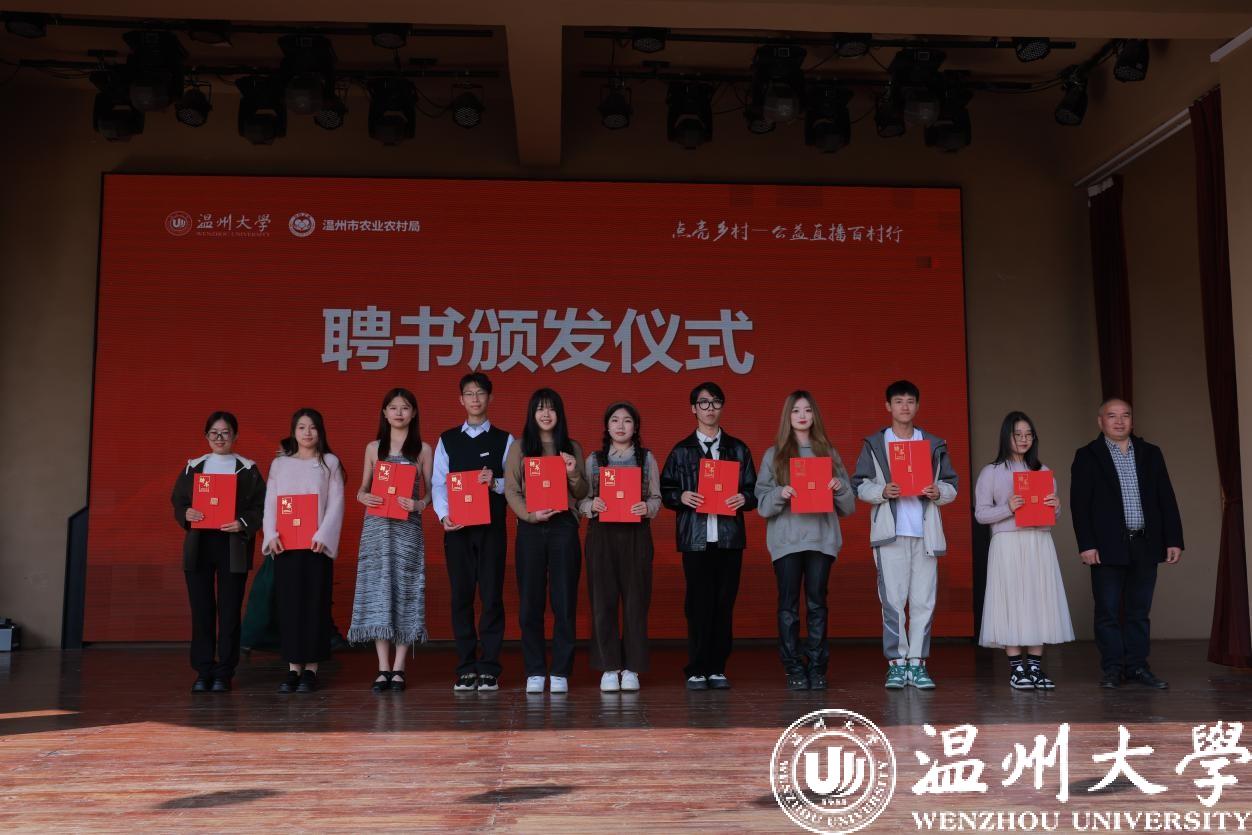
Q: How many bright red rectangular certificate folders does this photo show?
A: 10